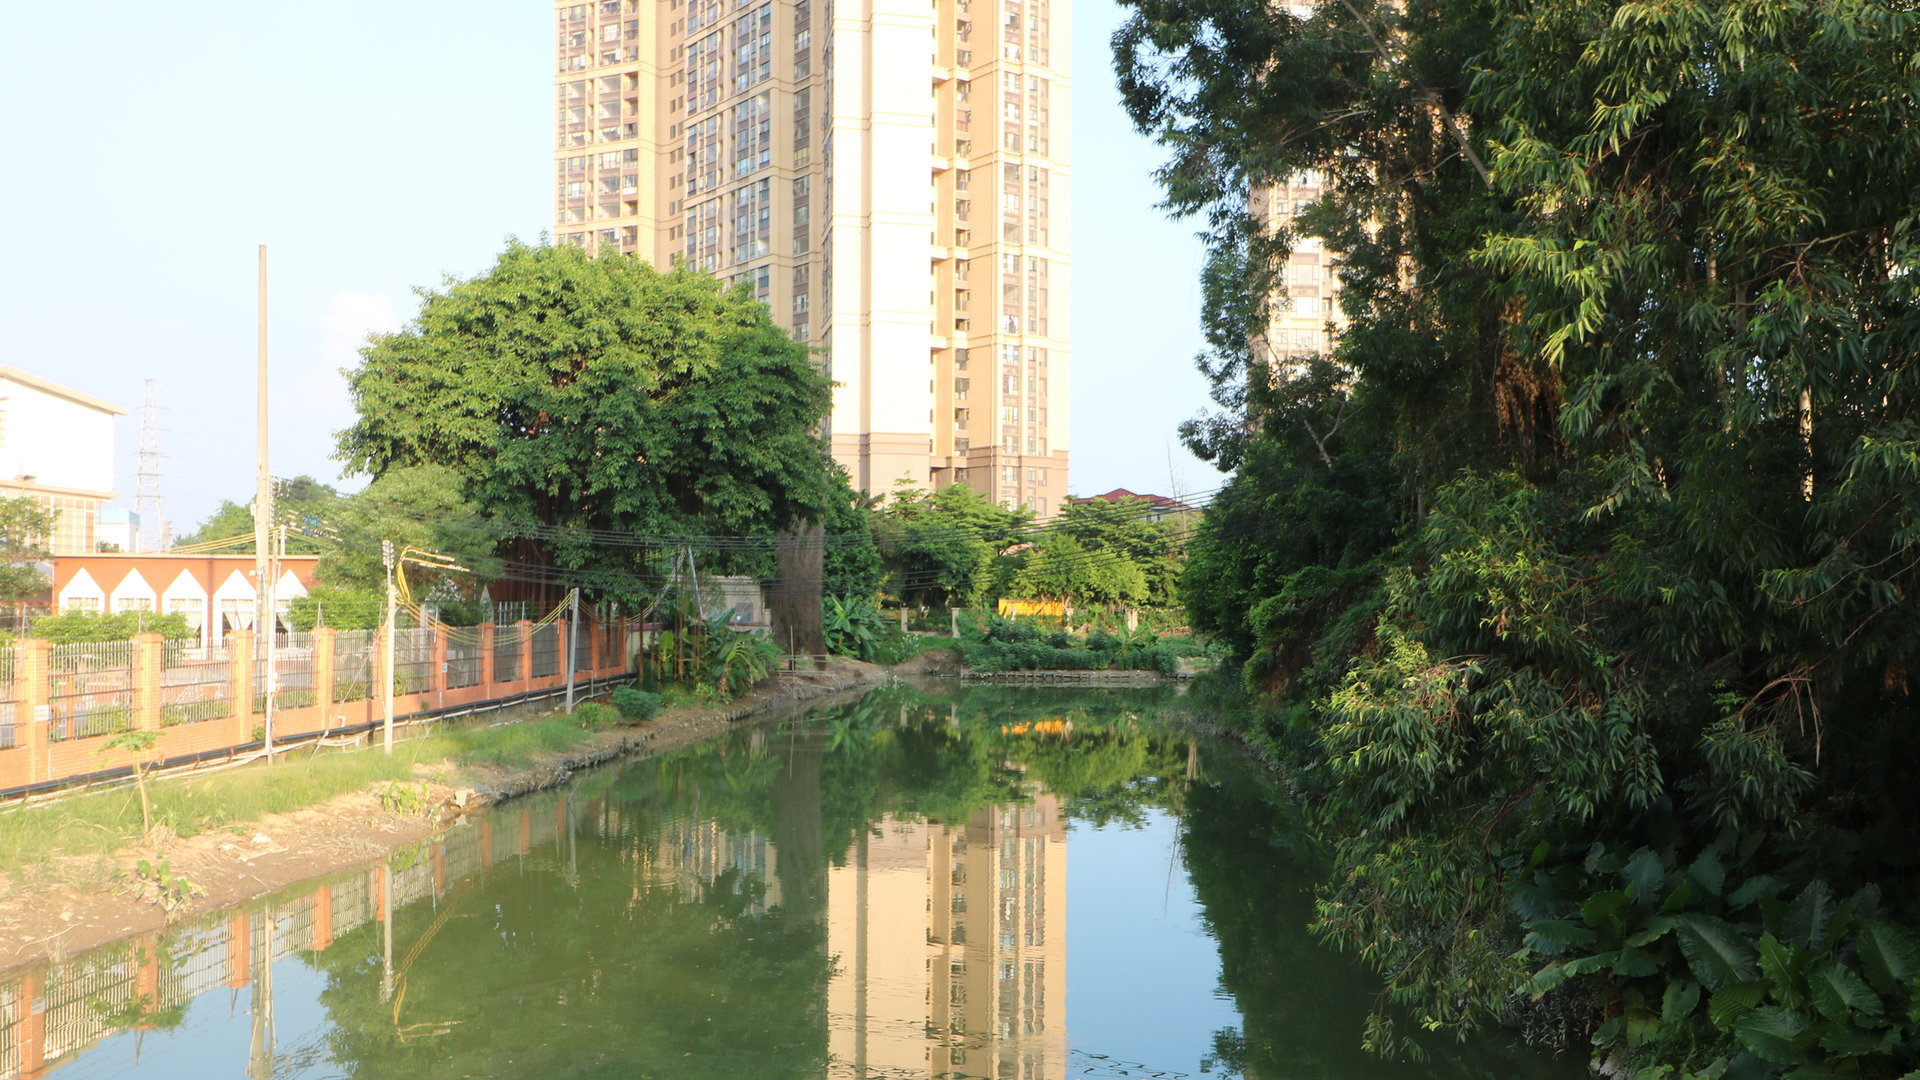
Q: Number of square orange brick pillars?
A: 11